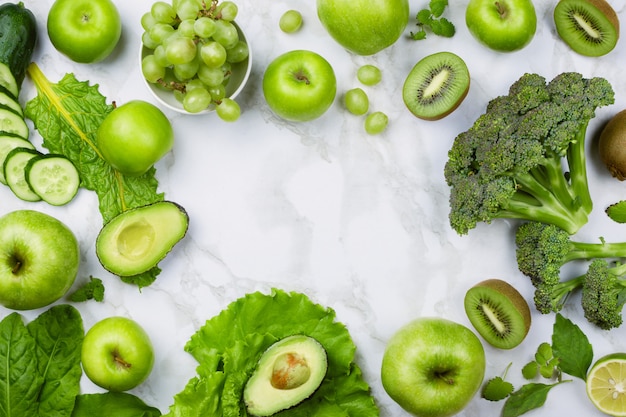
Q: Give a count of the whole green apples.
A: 8